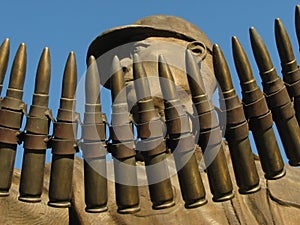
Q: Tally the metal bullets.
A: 14